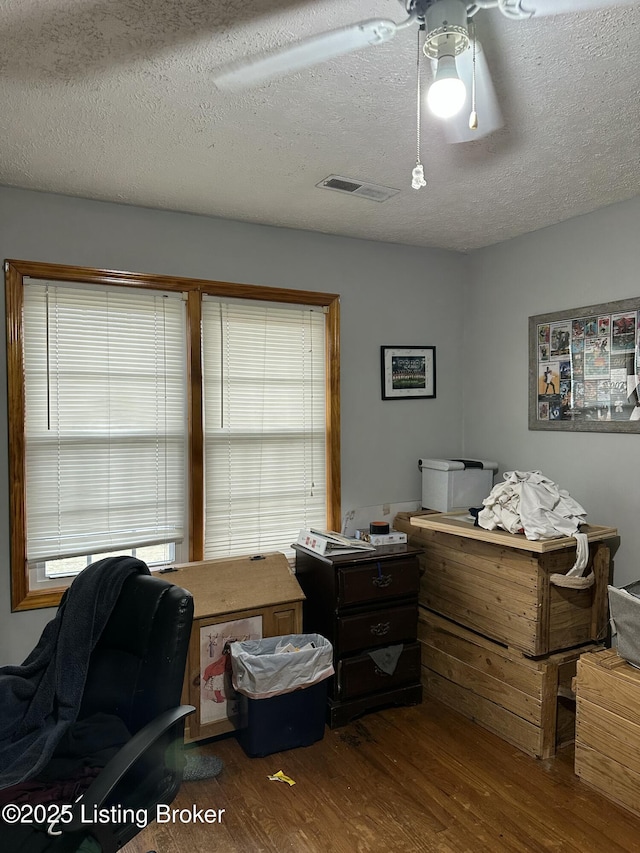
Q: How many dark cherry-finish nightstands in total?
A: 1